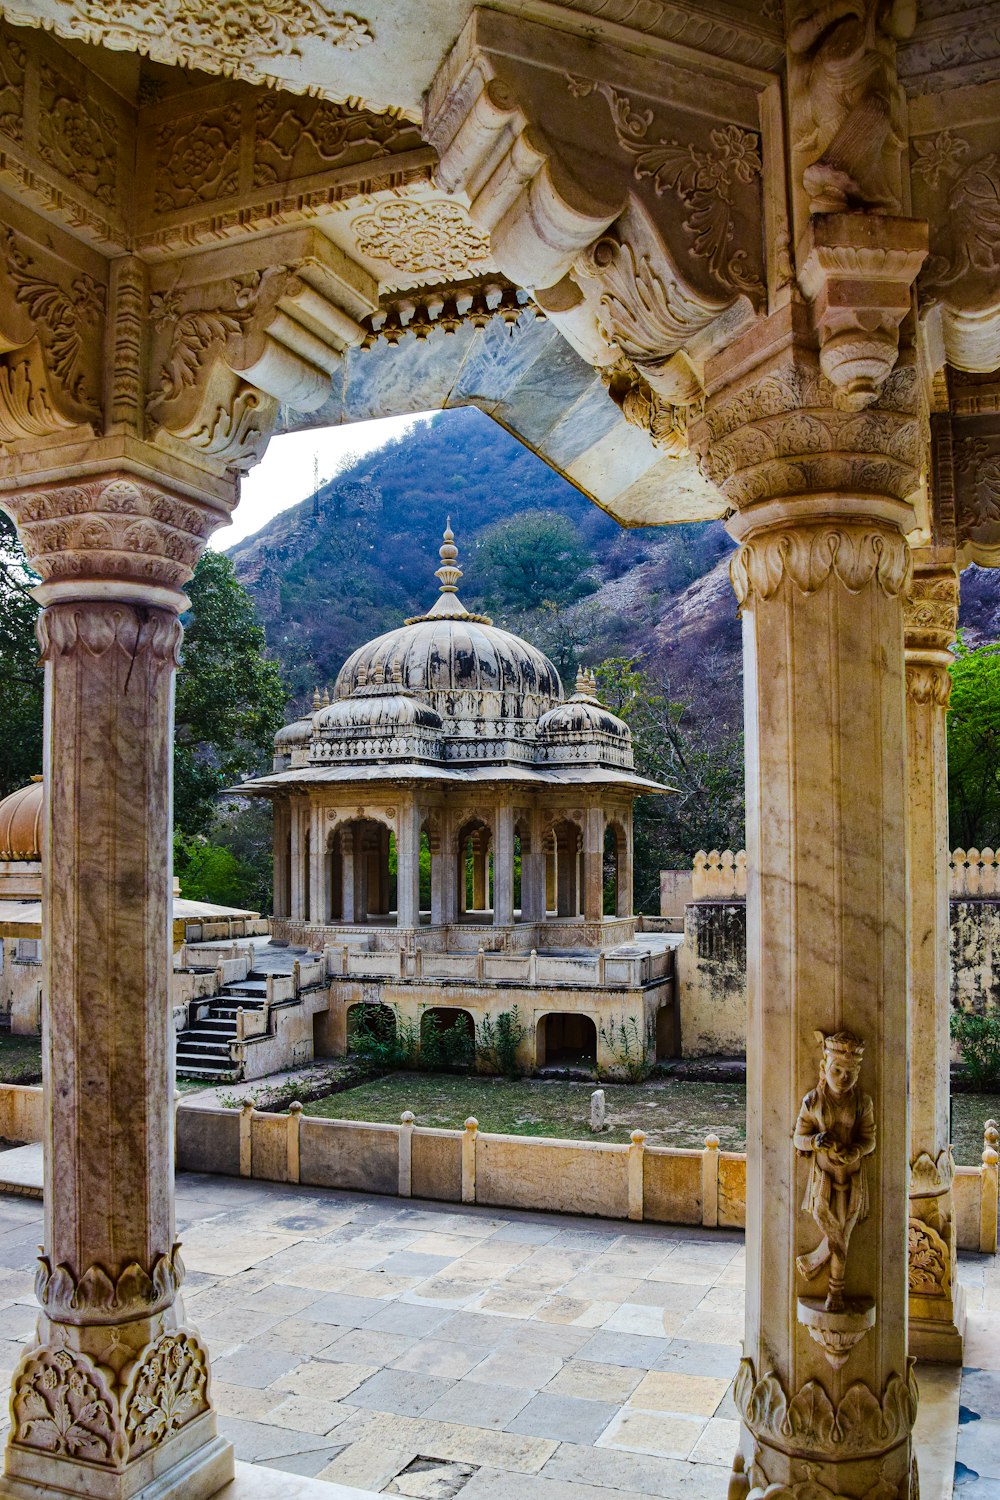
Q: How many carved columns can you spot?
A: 3